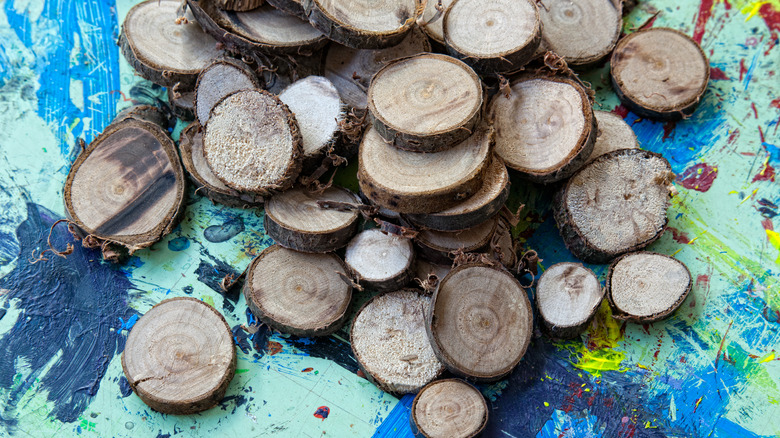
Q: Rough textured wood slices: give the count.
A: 3